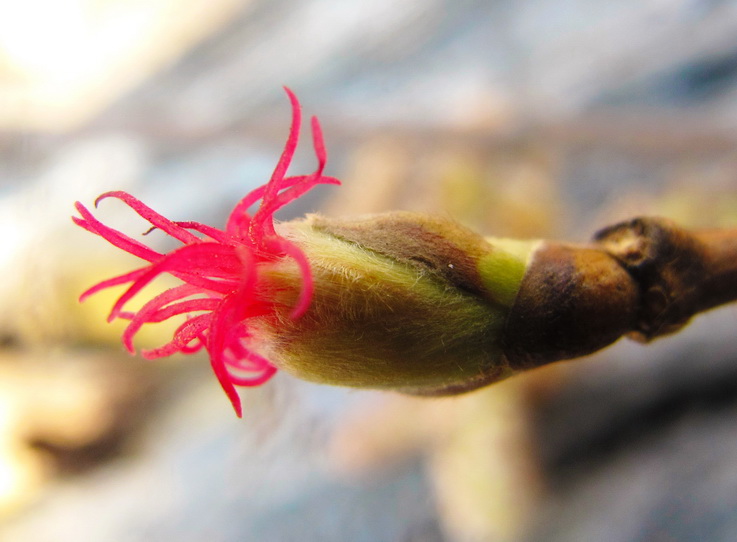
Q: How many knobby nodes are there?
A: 1